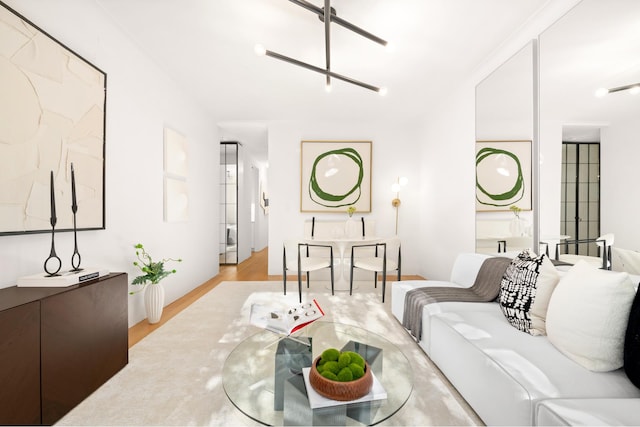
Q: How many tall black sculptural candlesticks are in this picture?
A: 2